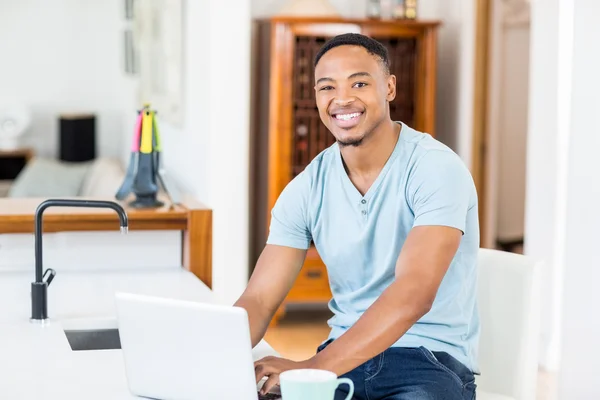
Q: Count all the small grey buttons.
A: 2